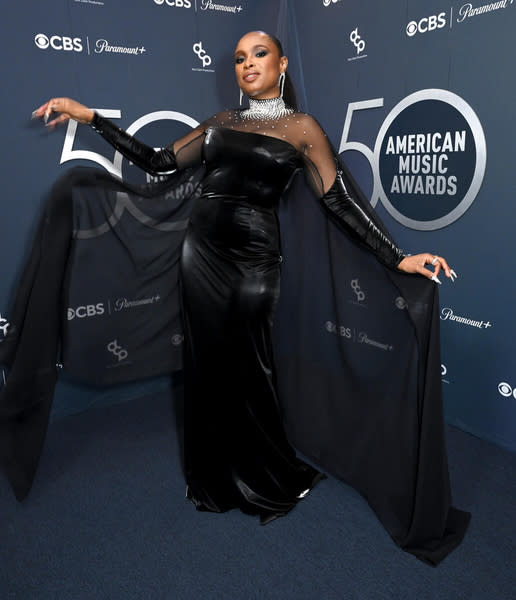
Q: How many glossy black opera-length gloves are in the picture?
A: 2